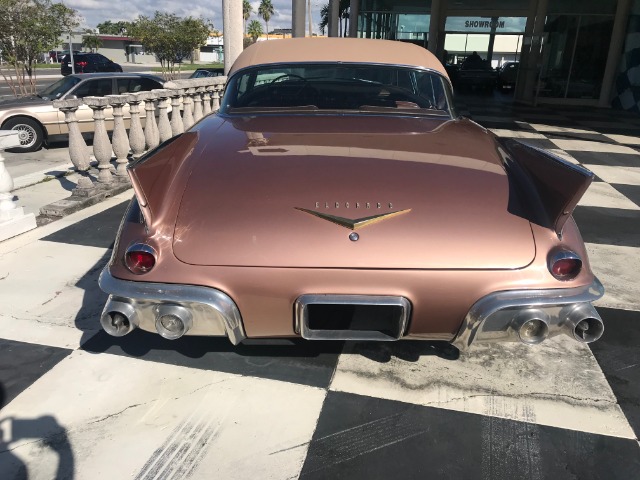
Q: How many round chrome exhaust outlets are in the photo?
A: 4